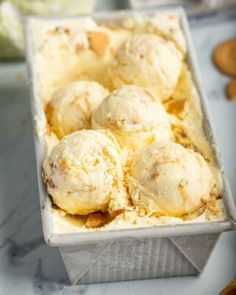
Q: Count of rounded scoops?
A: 5